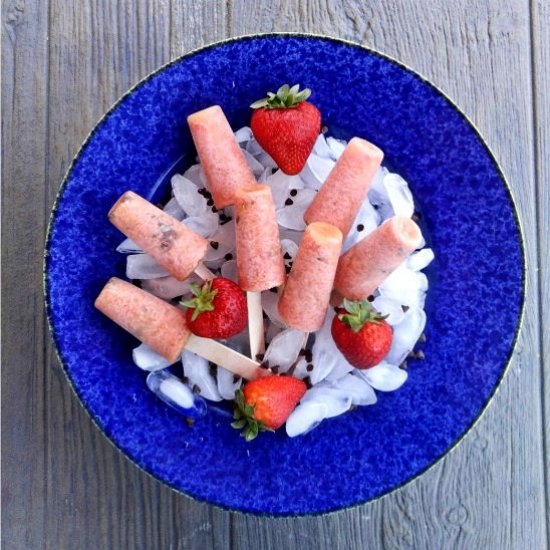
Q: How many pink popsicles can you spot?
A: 7